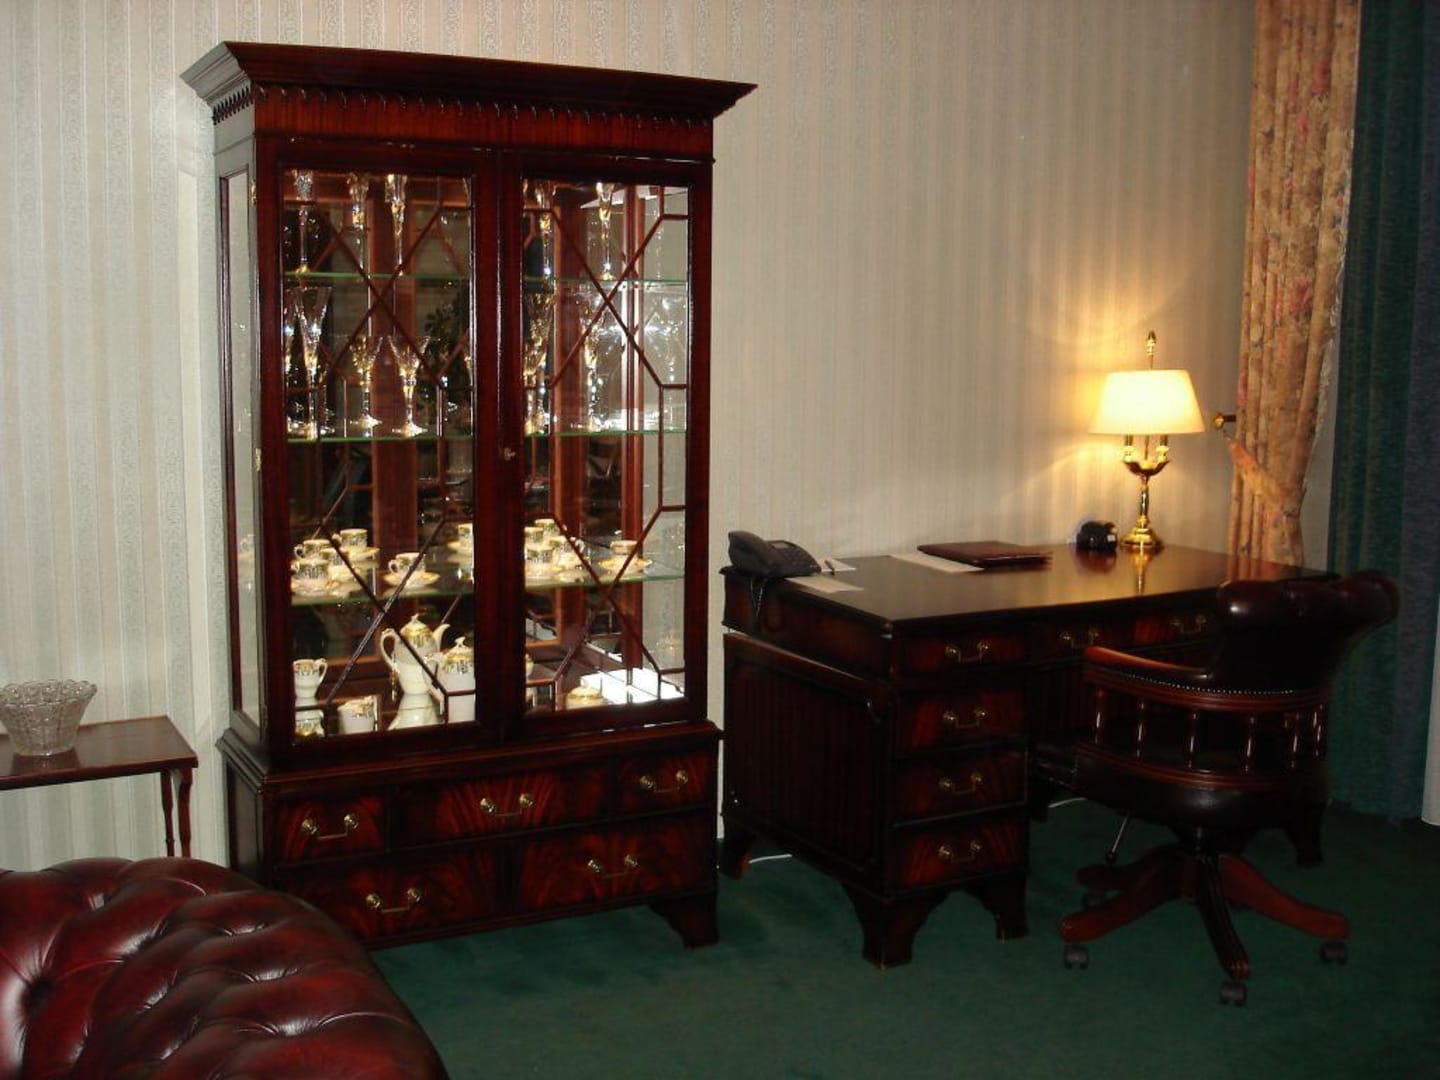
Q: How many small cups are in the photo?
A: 11